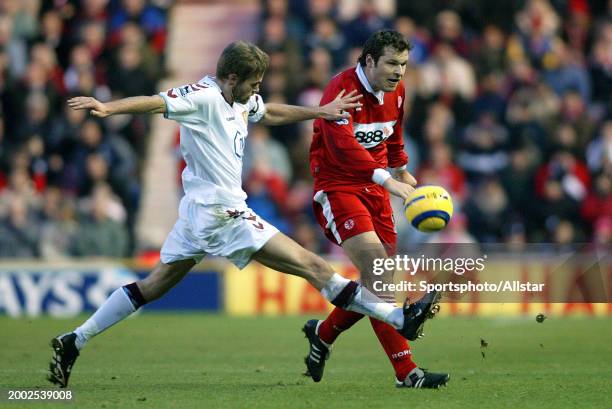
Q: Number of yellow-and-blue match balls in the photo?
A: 1